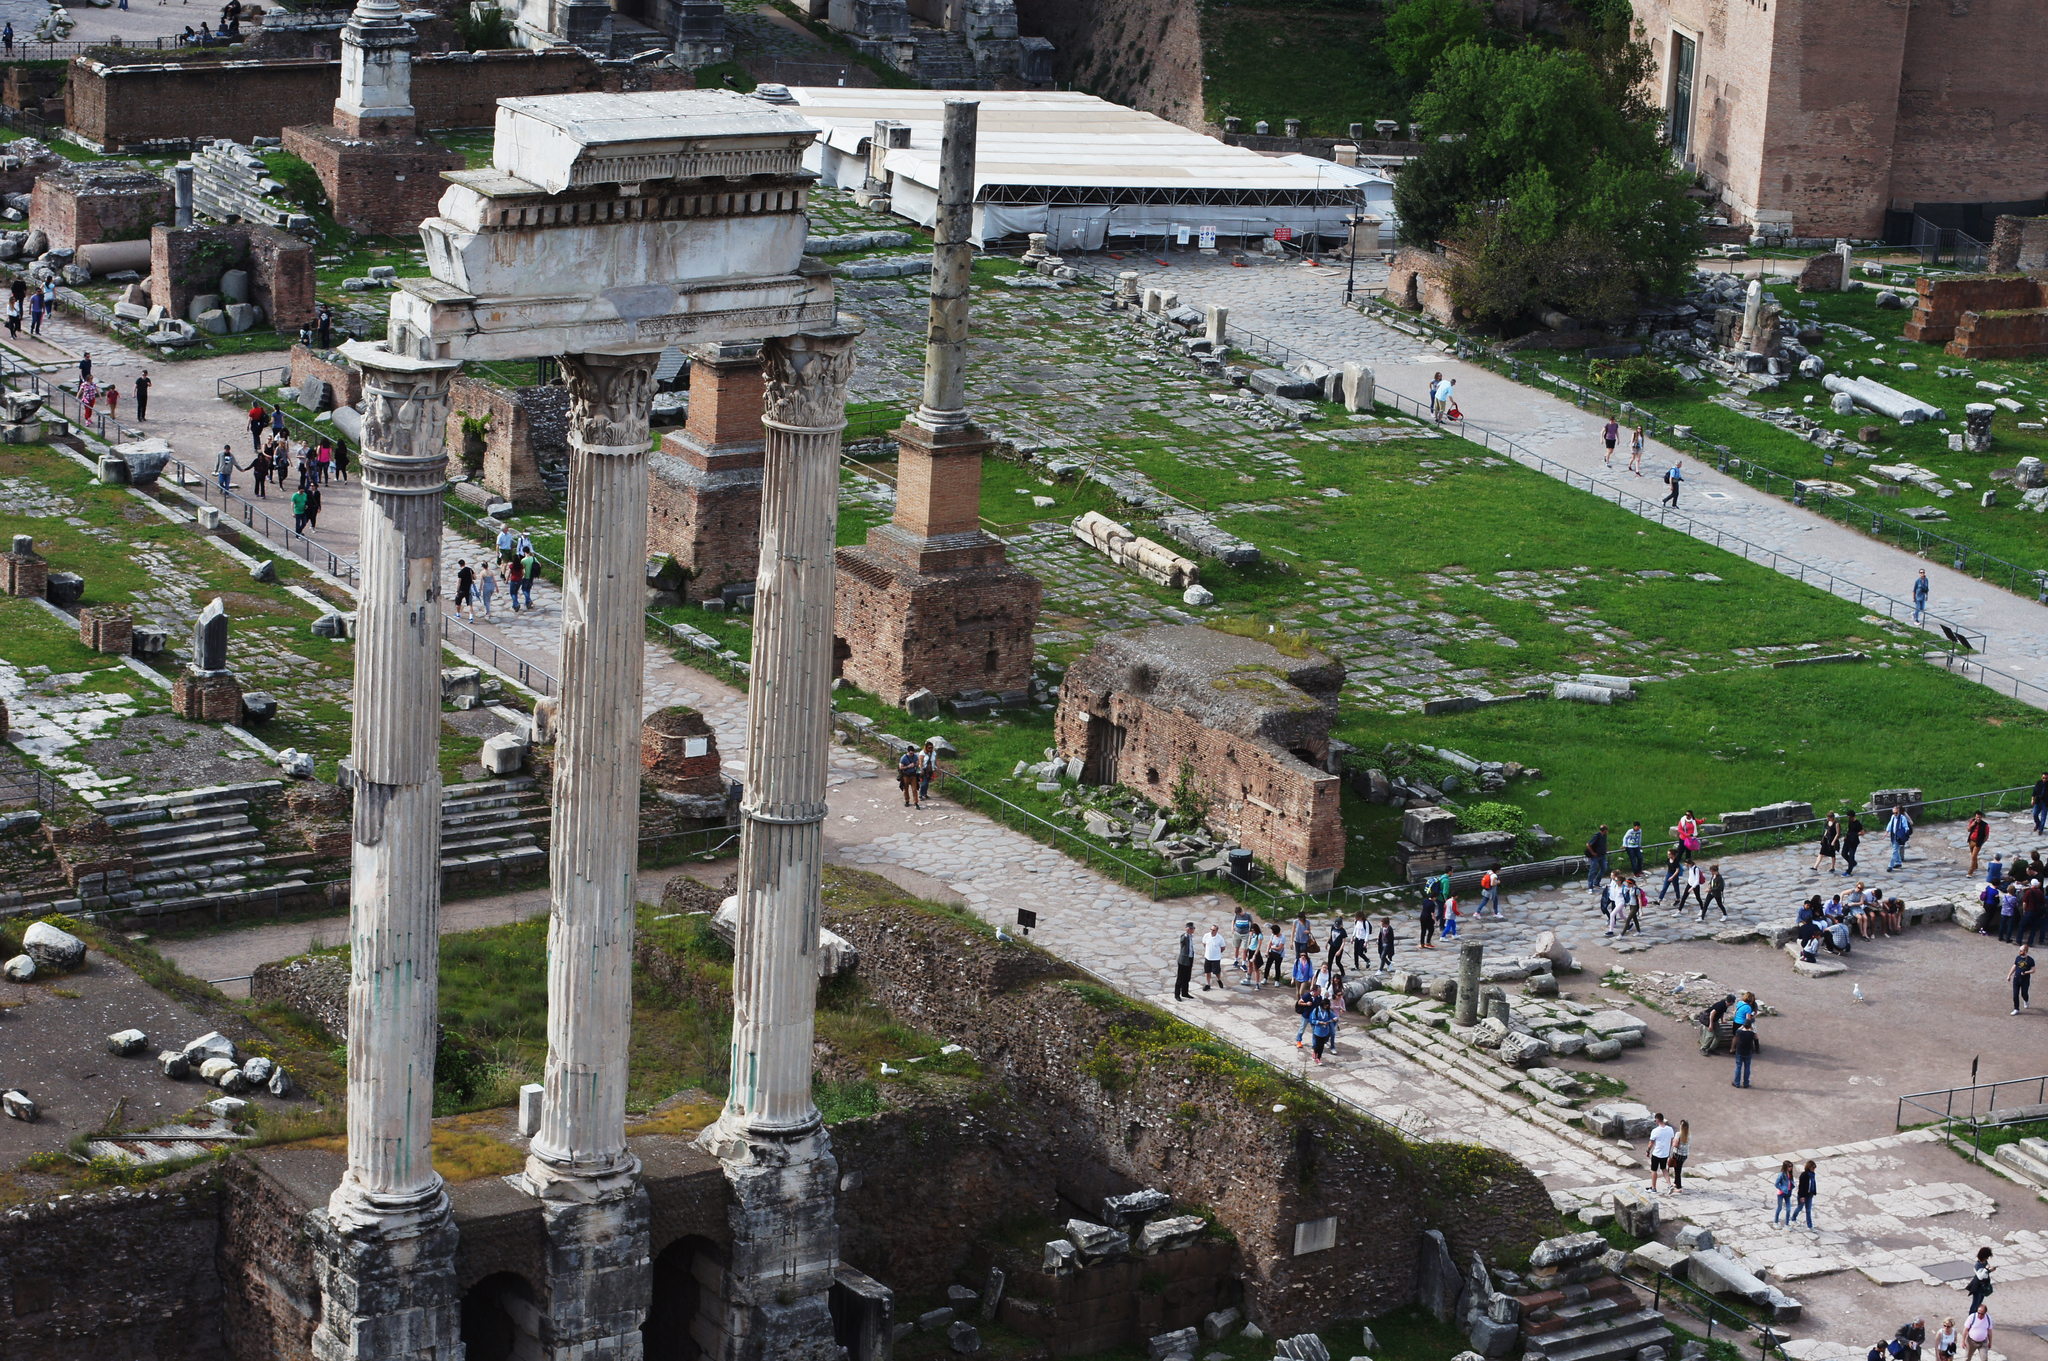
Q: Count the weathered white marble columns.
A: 3